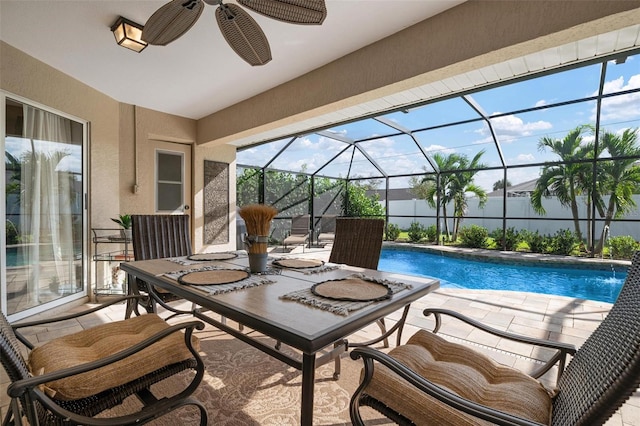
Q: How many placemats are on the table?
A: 4